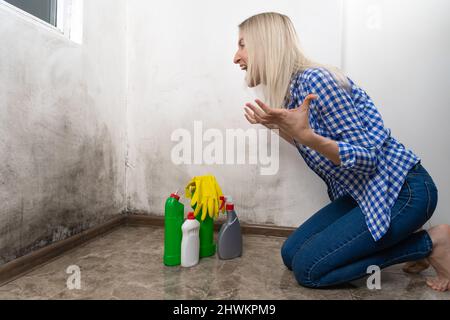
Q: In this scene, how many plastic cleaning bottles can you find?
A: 4